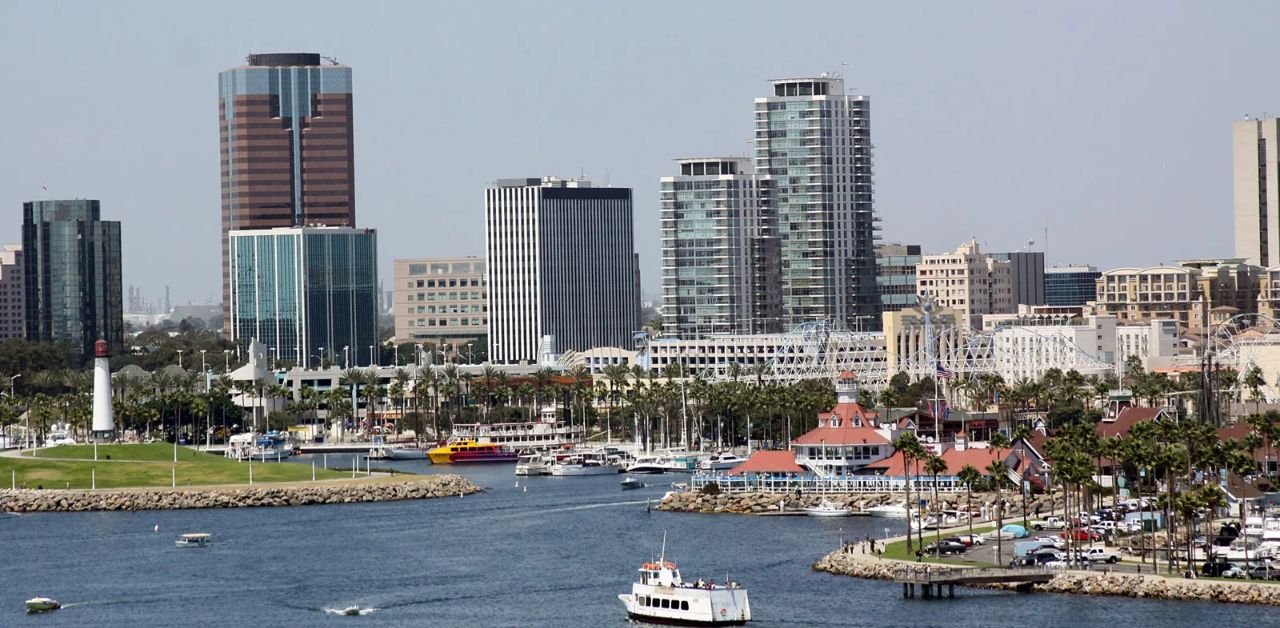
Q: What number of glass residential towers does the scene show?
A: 2